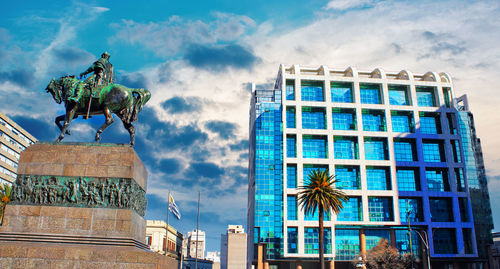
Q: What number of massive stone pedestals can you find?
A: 1